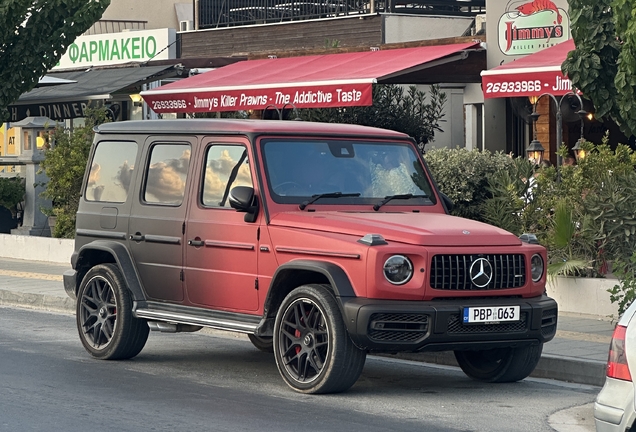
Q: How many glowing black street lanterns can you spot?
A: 2